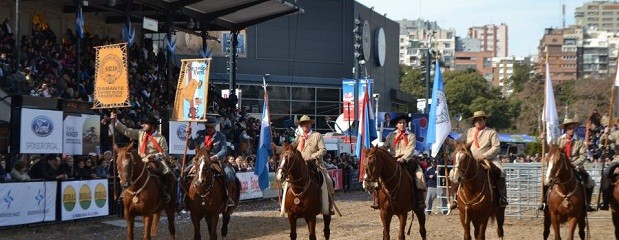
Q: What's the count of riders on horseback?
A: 7